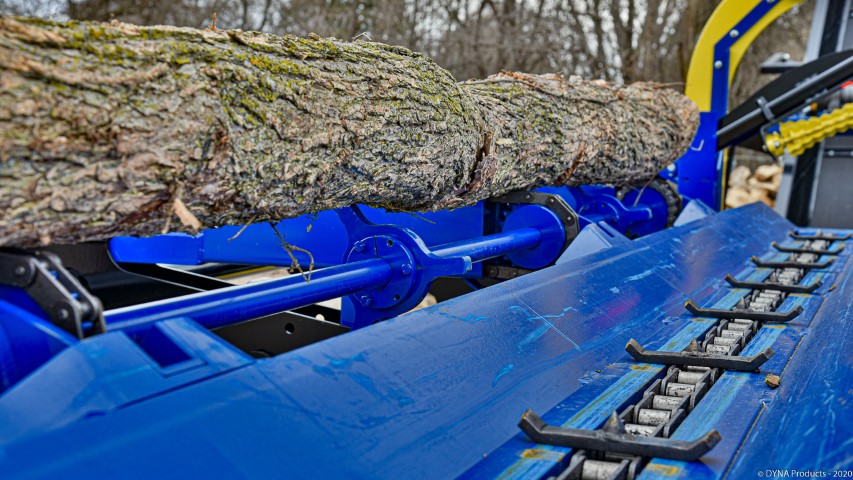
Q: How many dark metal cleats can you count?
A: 7